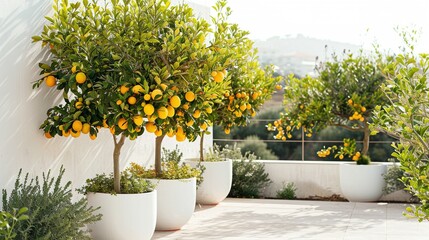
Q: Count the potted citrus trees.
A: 4